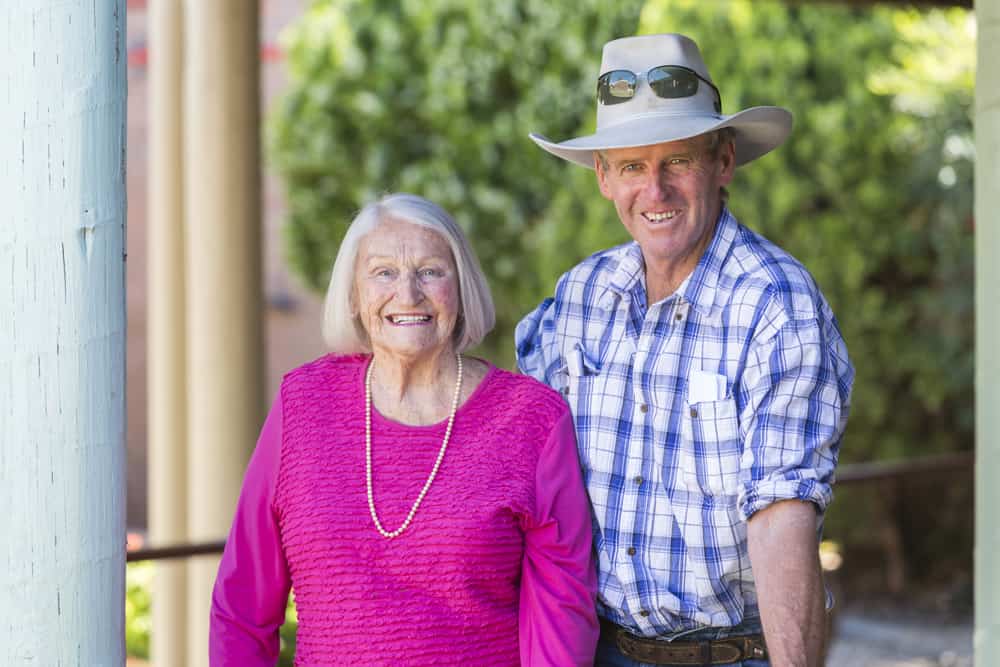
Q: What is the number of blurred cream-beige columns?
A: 2